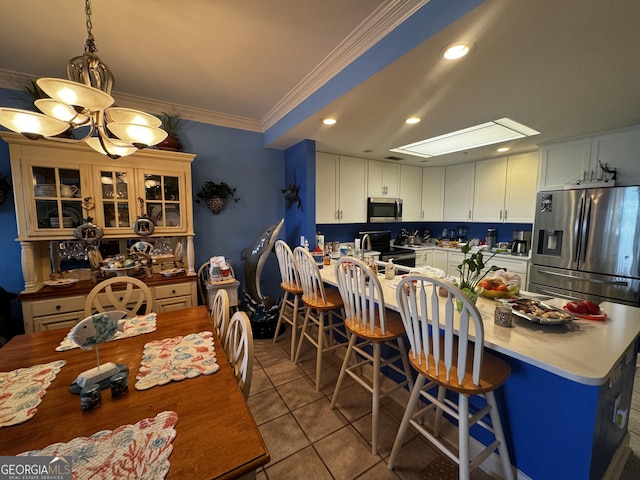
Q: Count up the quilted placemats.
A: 4